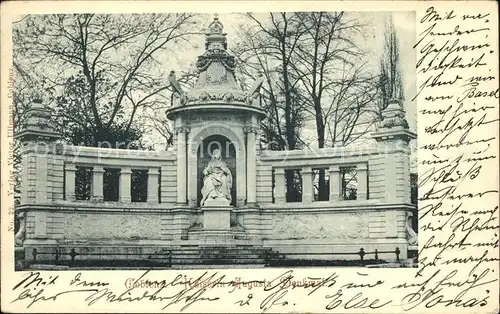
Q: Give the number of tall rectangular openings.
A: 6